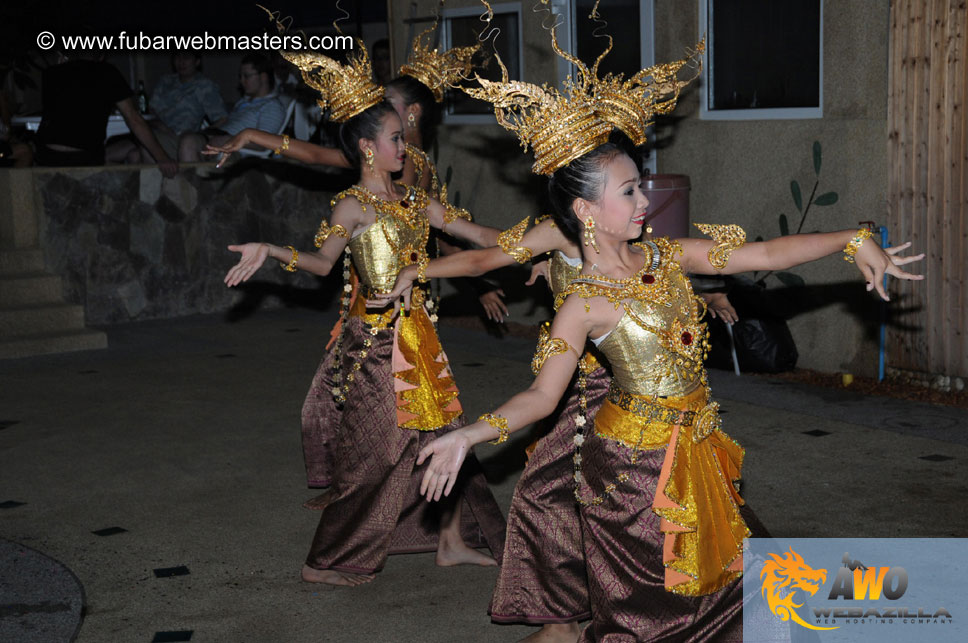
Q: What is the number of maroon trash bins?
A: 1